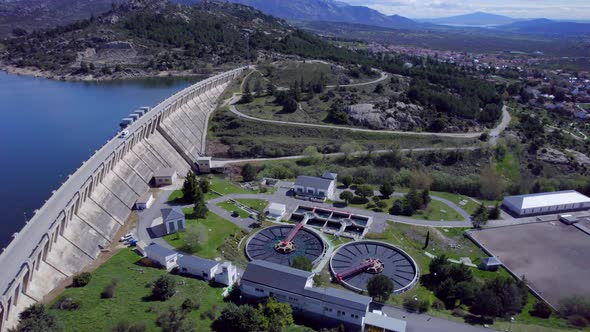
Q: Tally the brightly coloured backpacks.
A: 0